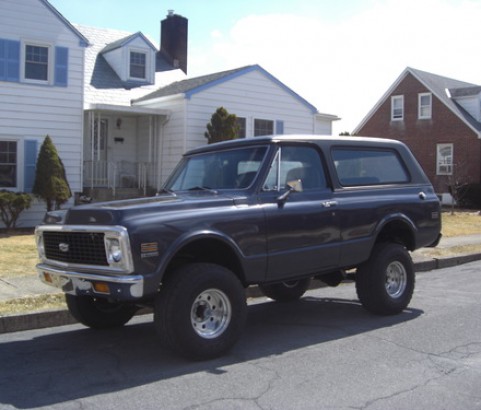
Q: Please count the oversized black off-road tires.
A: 4